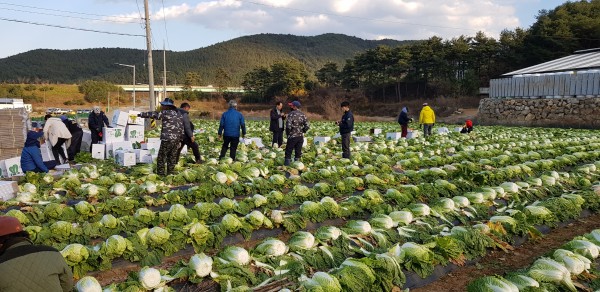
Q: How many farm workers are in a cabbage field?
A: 14